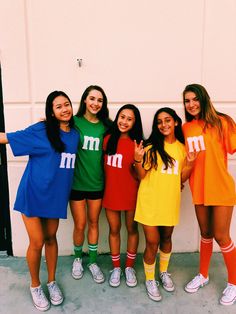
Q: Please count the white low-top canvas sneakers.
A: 10